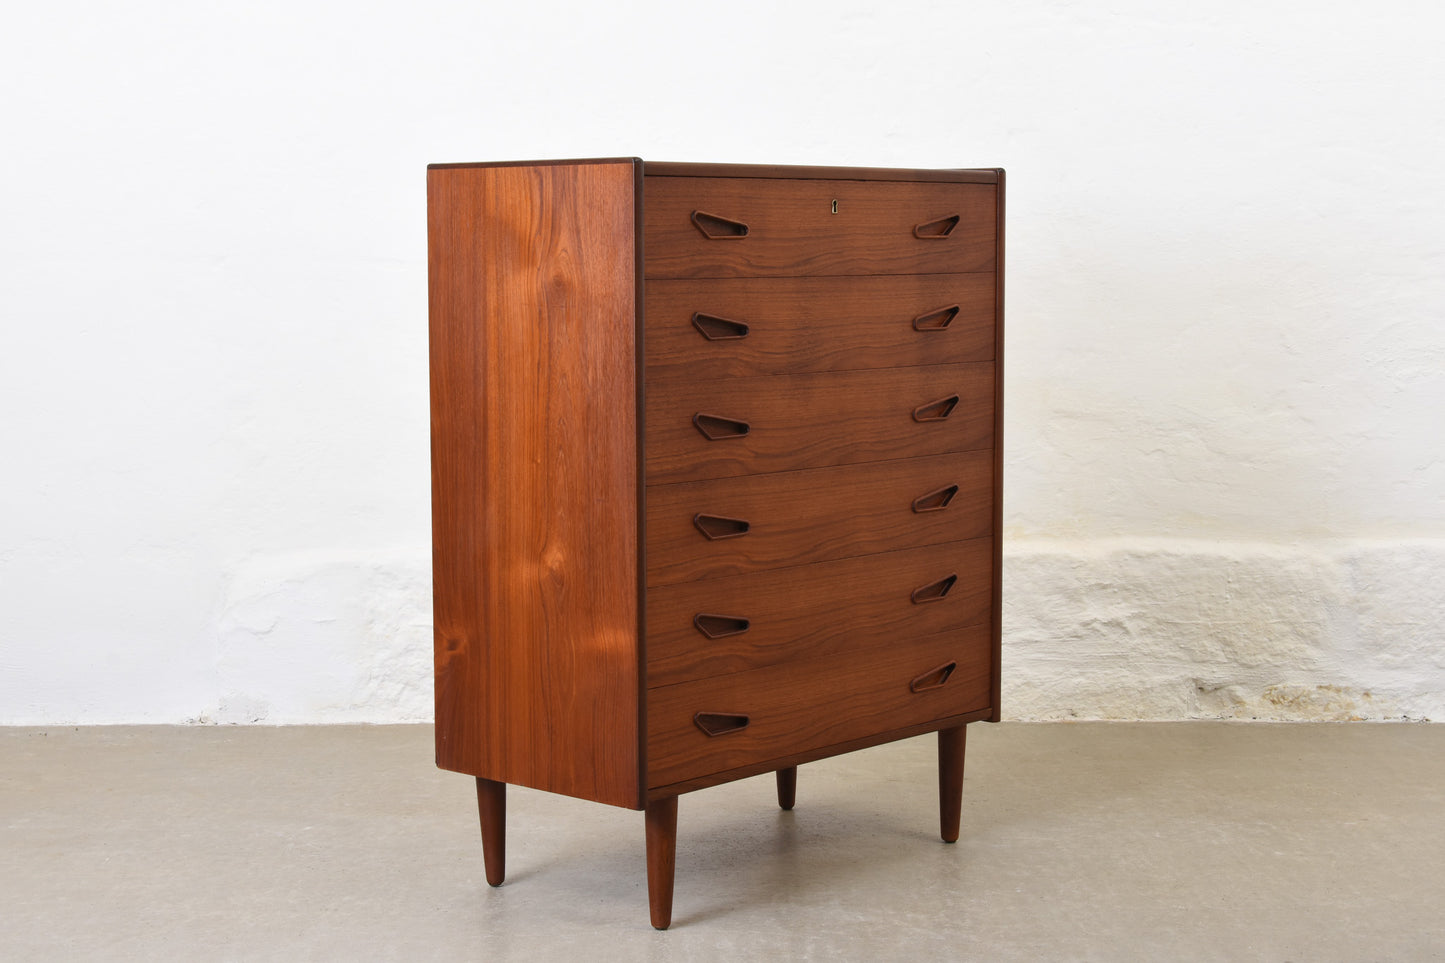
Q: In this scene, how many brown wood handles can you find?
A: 12